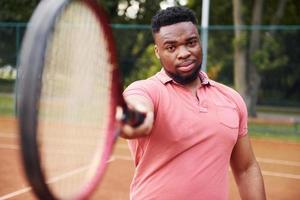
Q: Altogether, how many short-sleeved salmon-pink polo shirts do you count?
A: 1